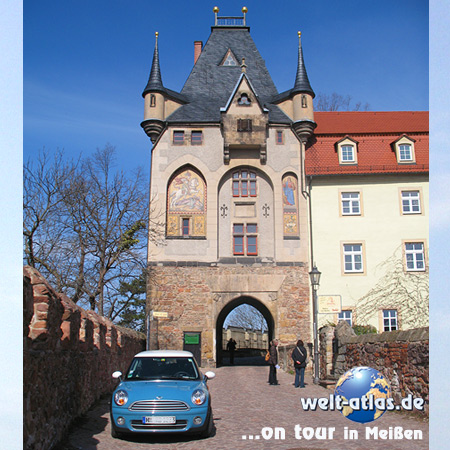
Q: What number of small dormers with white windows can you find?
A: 2